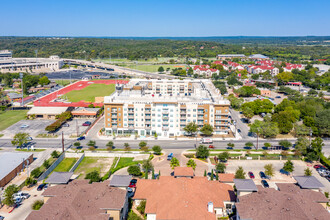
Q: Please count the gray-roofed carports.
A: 4